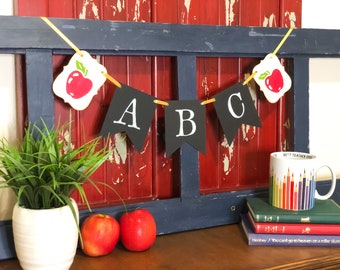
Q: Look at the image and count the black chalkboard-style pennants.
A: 3